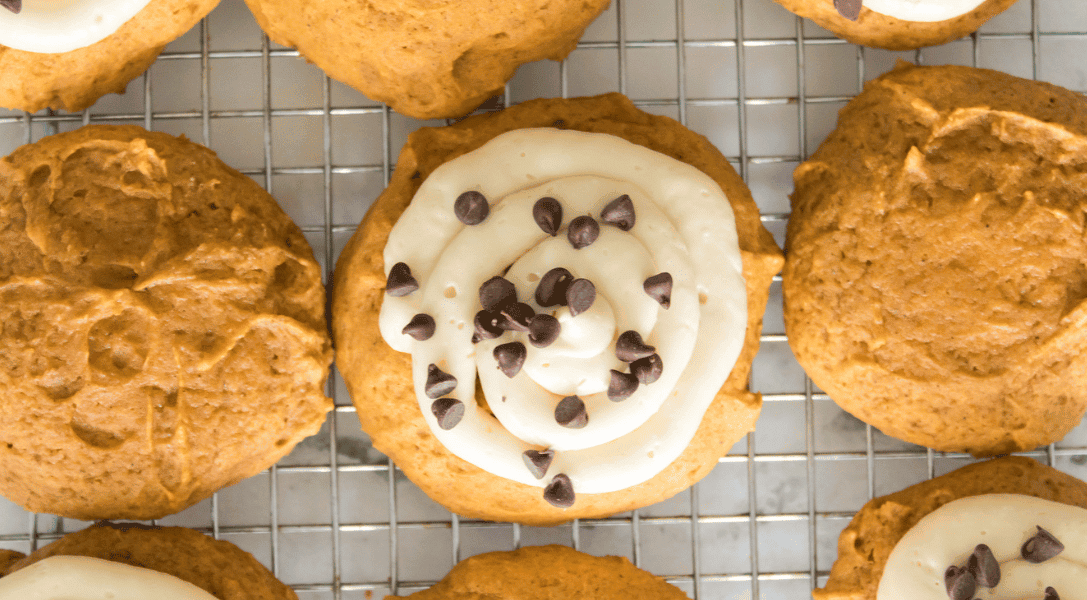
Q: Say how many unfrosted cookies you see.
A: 4